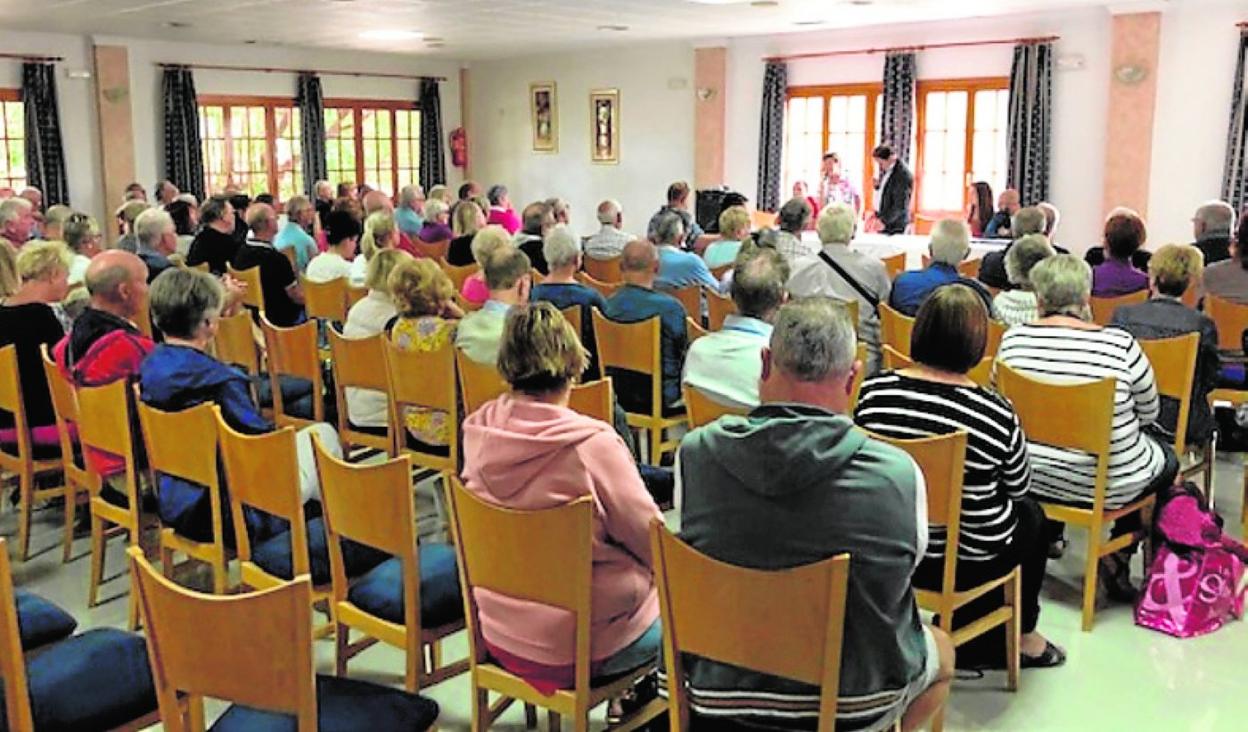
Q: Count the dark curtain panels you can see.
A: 8